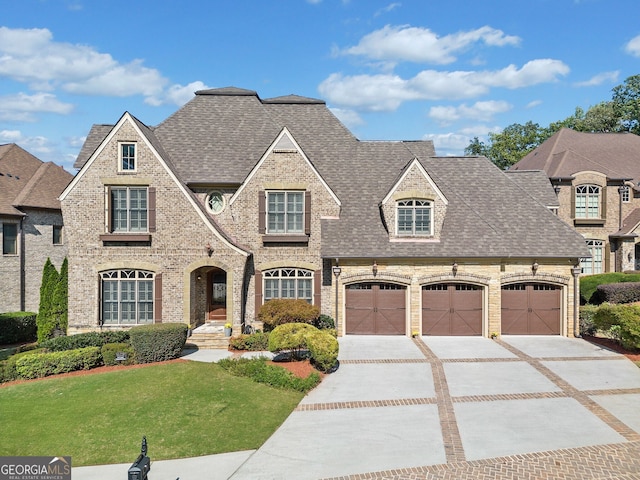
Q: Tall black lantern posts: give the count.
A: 0